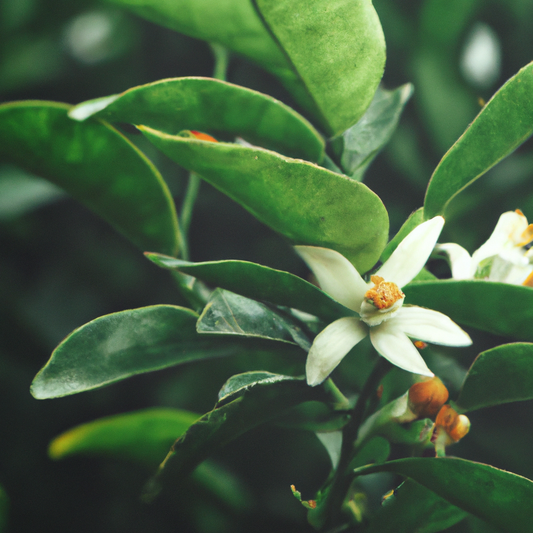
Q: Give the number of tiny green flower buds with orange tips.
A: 2